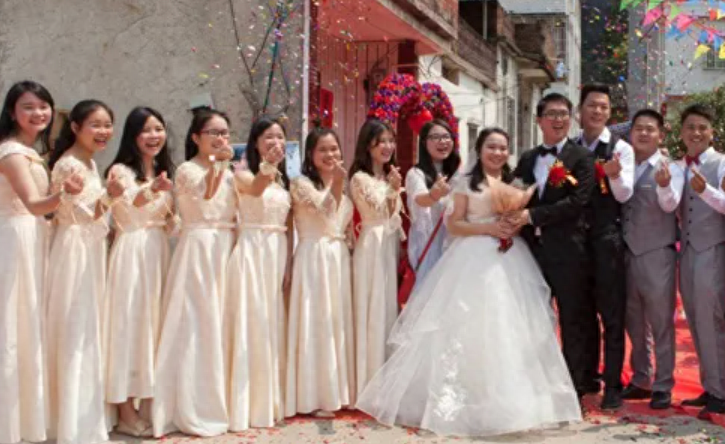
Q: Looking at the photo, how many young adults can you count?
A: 13